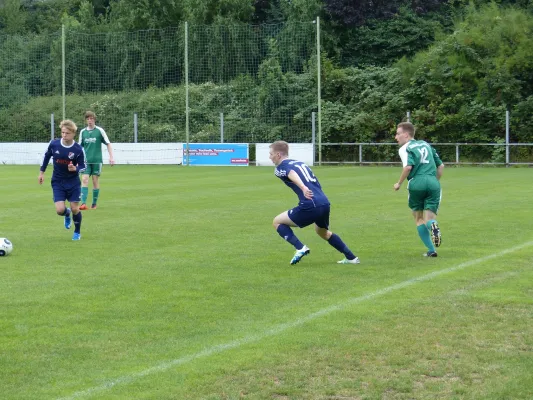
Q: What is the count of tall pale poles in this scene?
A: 3